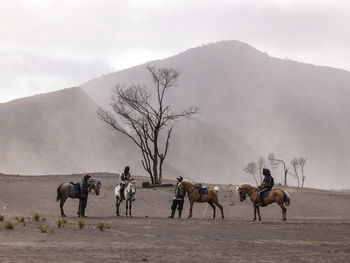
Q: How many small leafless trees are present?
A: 5